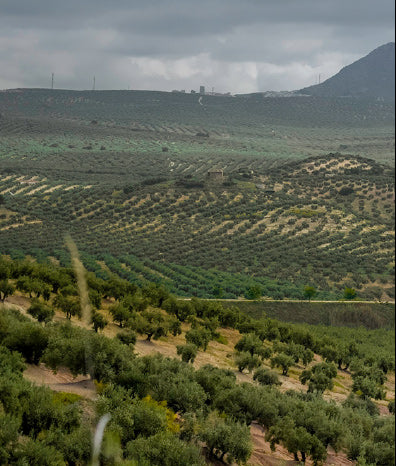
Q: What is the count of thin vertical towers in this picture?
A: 3